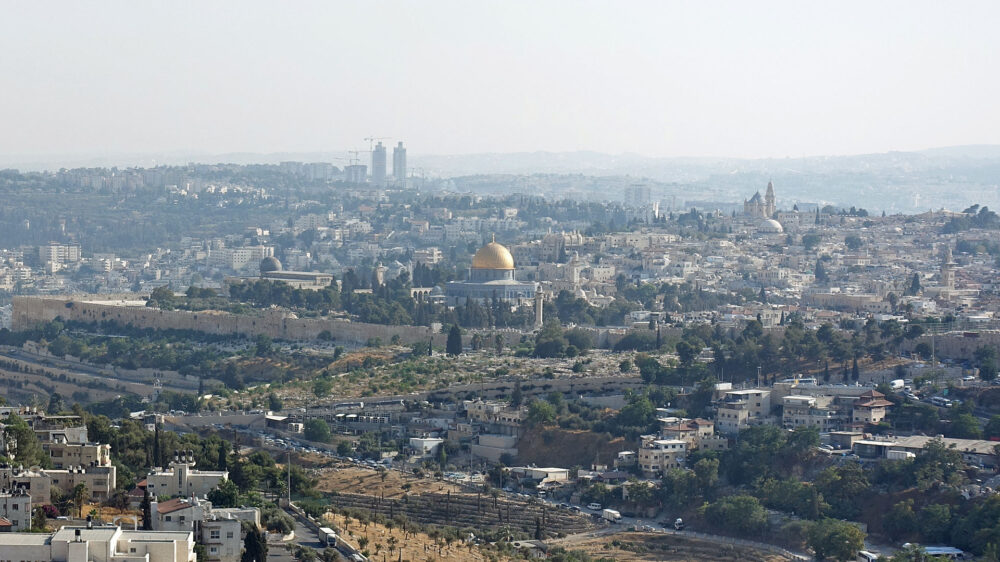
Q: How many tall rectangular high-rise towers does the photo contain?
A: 2